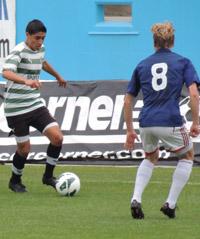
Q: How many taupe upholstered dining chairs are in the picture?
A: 0